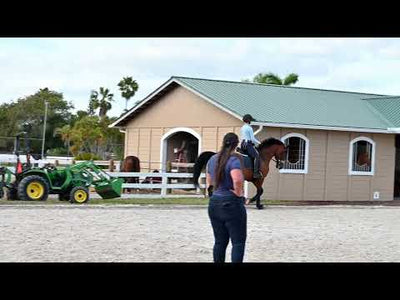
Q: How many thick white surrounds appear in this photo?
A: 3